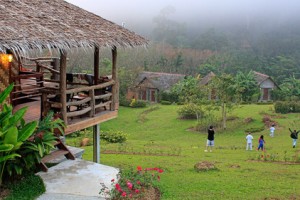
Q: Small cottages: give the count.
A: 3